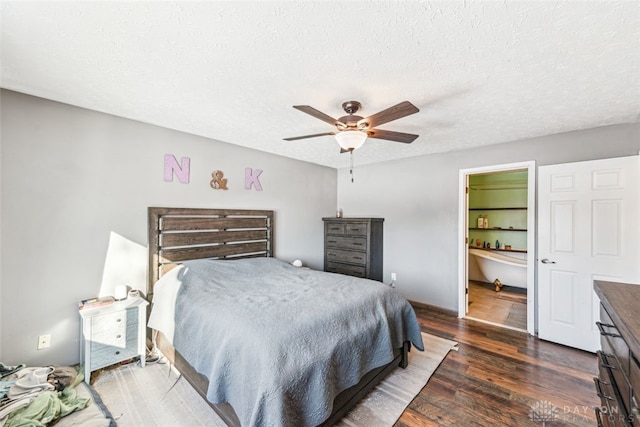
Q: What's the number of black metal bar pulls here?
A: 12